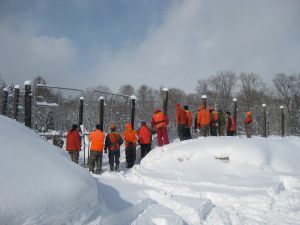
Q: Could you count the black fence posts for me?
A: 11